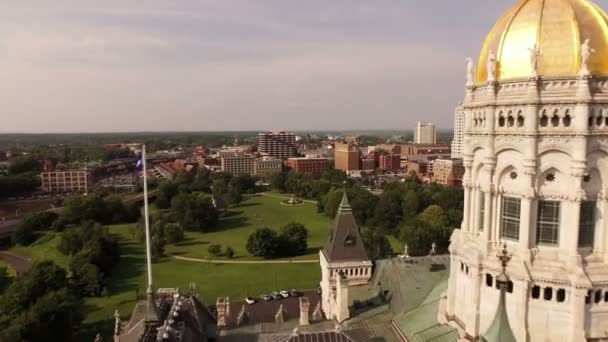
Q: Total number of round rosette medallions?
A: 3